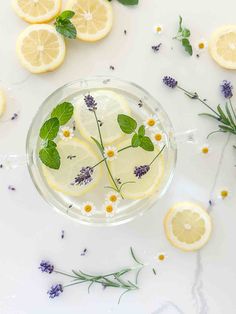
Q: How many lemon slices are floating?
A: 3